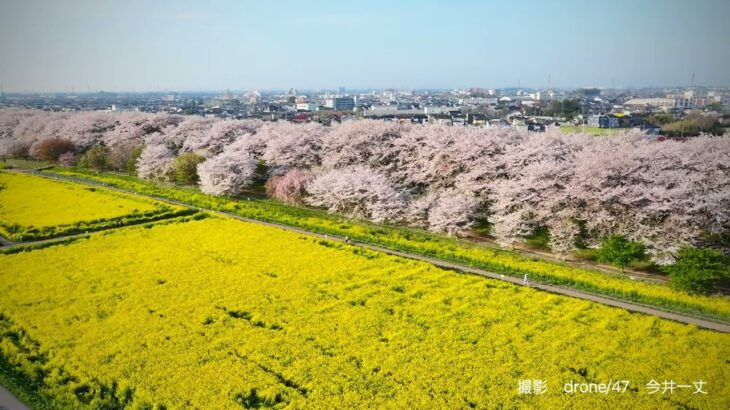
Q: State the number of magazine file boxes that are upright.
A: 0